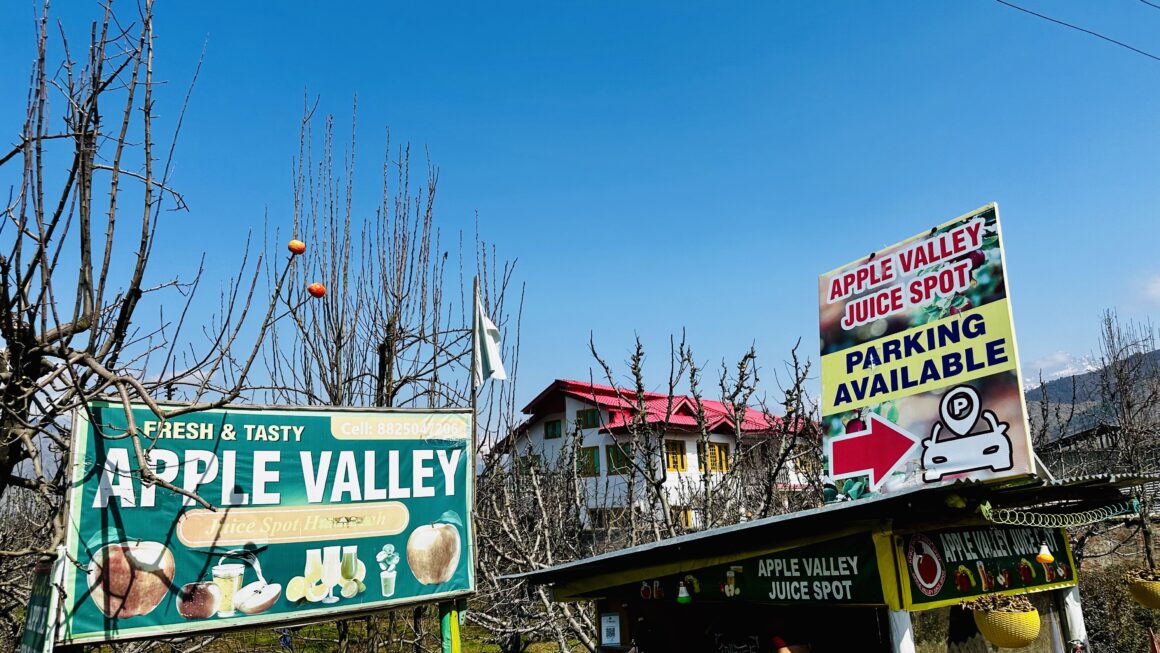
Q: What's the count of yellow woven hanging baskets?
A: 2